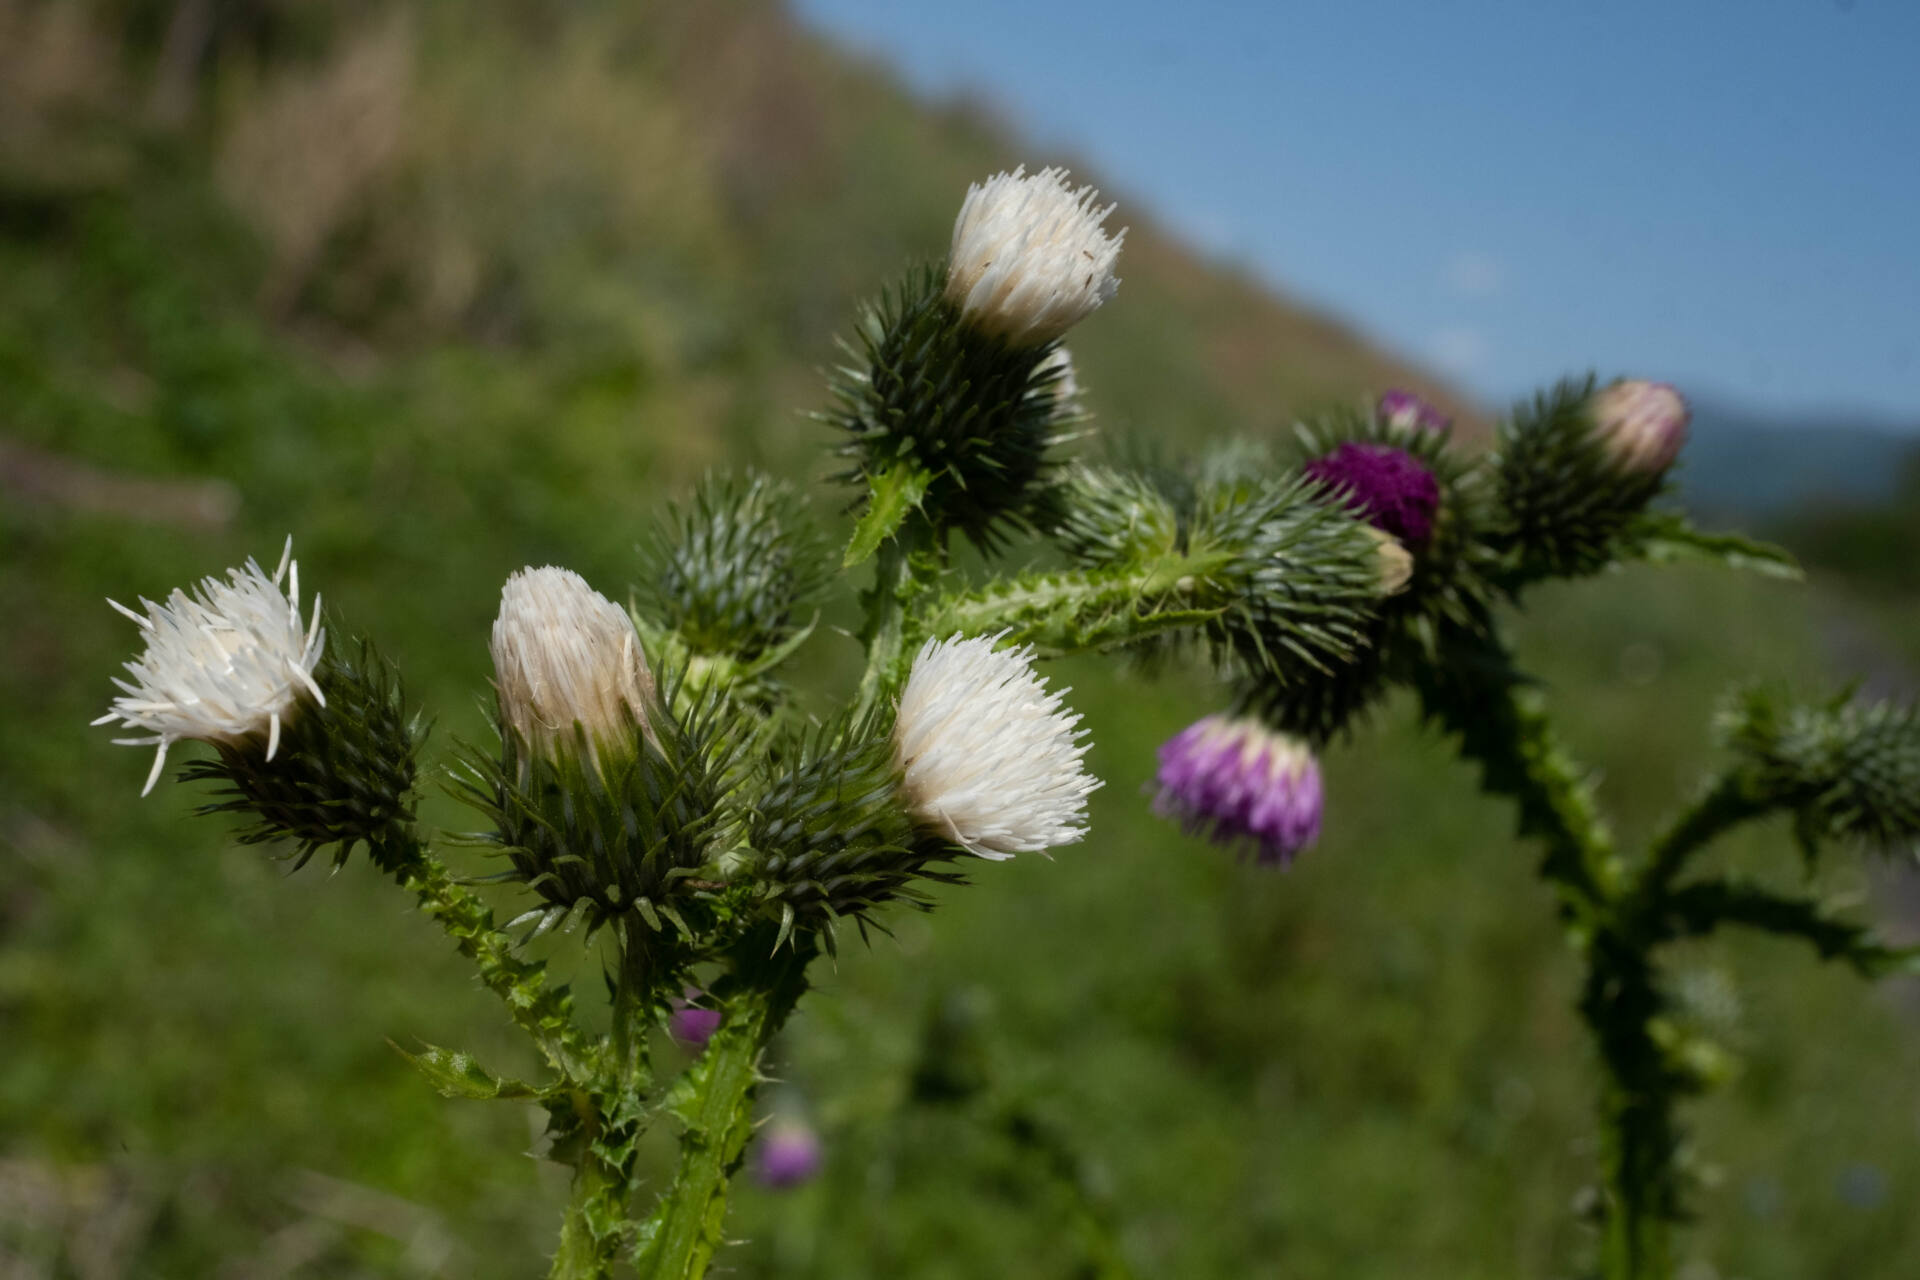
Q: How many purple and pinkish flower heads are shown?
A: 6